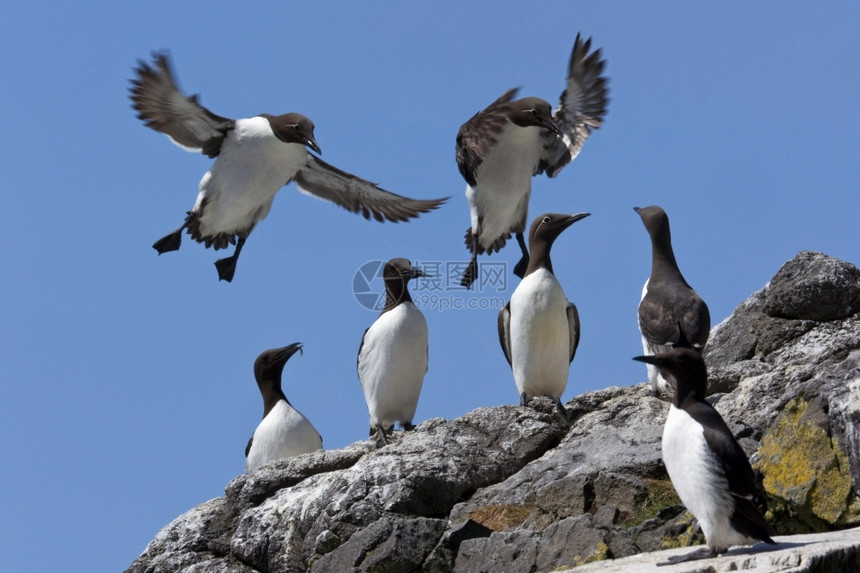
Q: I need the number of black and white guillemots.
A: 7